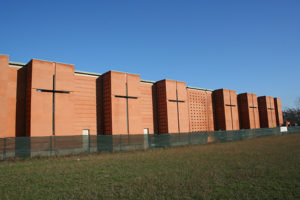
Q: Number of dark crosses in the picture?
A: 6